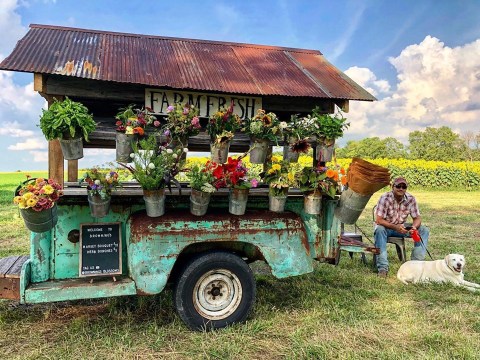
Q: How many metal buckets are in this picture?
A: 15